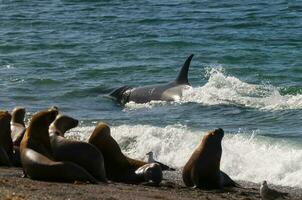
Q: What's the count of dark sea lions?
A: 6